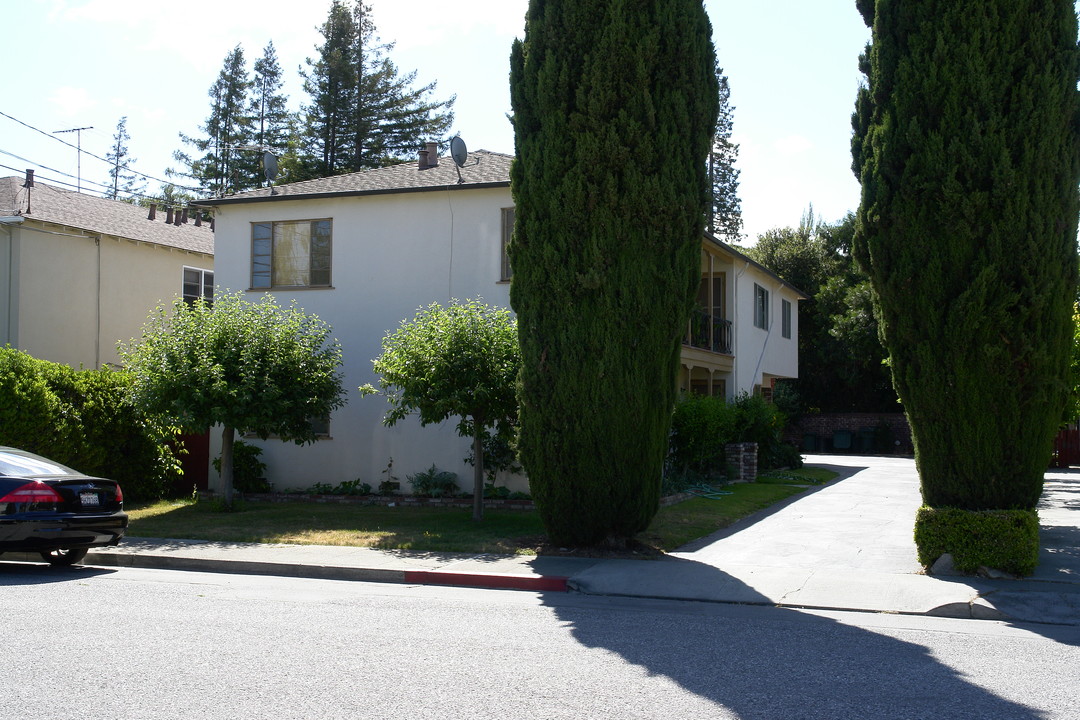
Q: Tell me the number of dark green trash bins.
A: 3